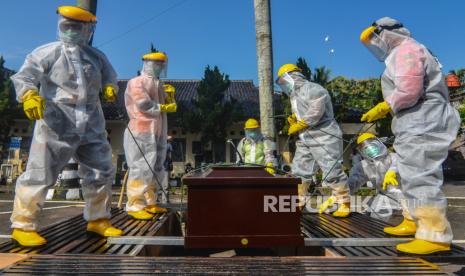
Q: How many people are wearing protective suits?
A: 6